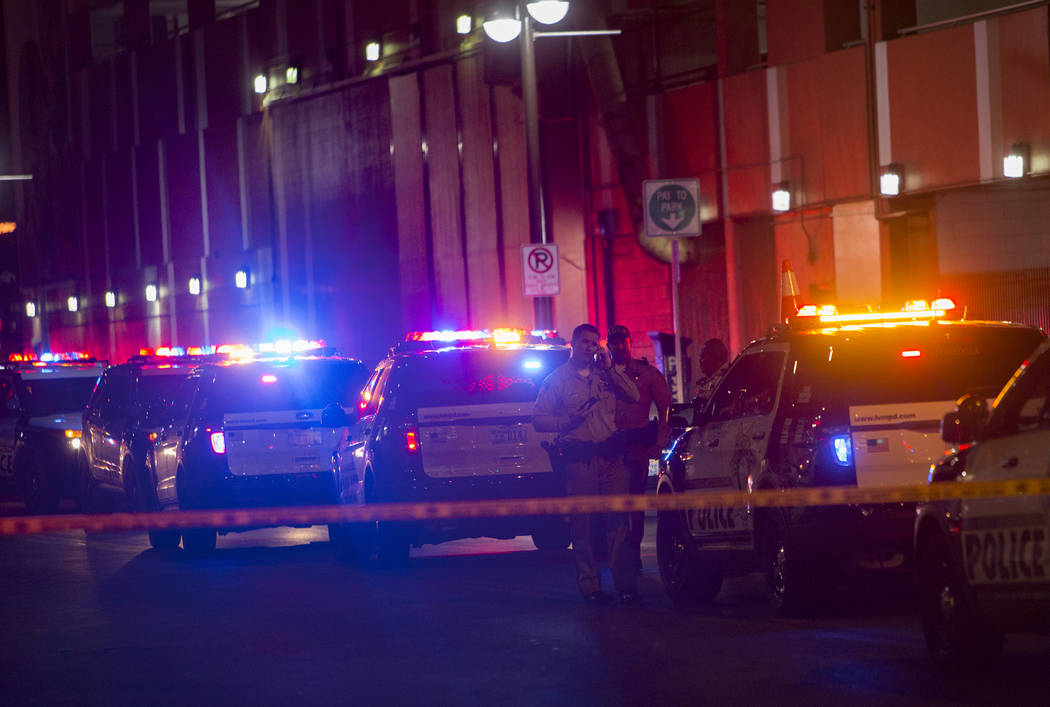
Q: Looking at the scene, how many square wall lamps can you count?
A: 13